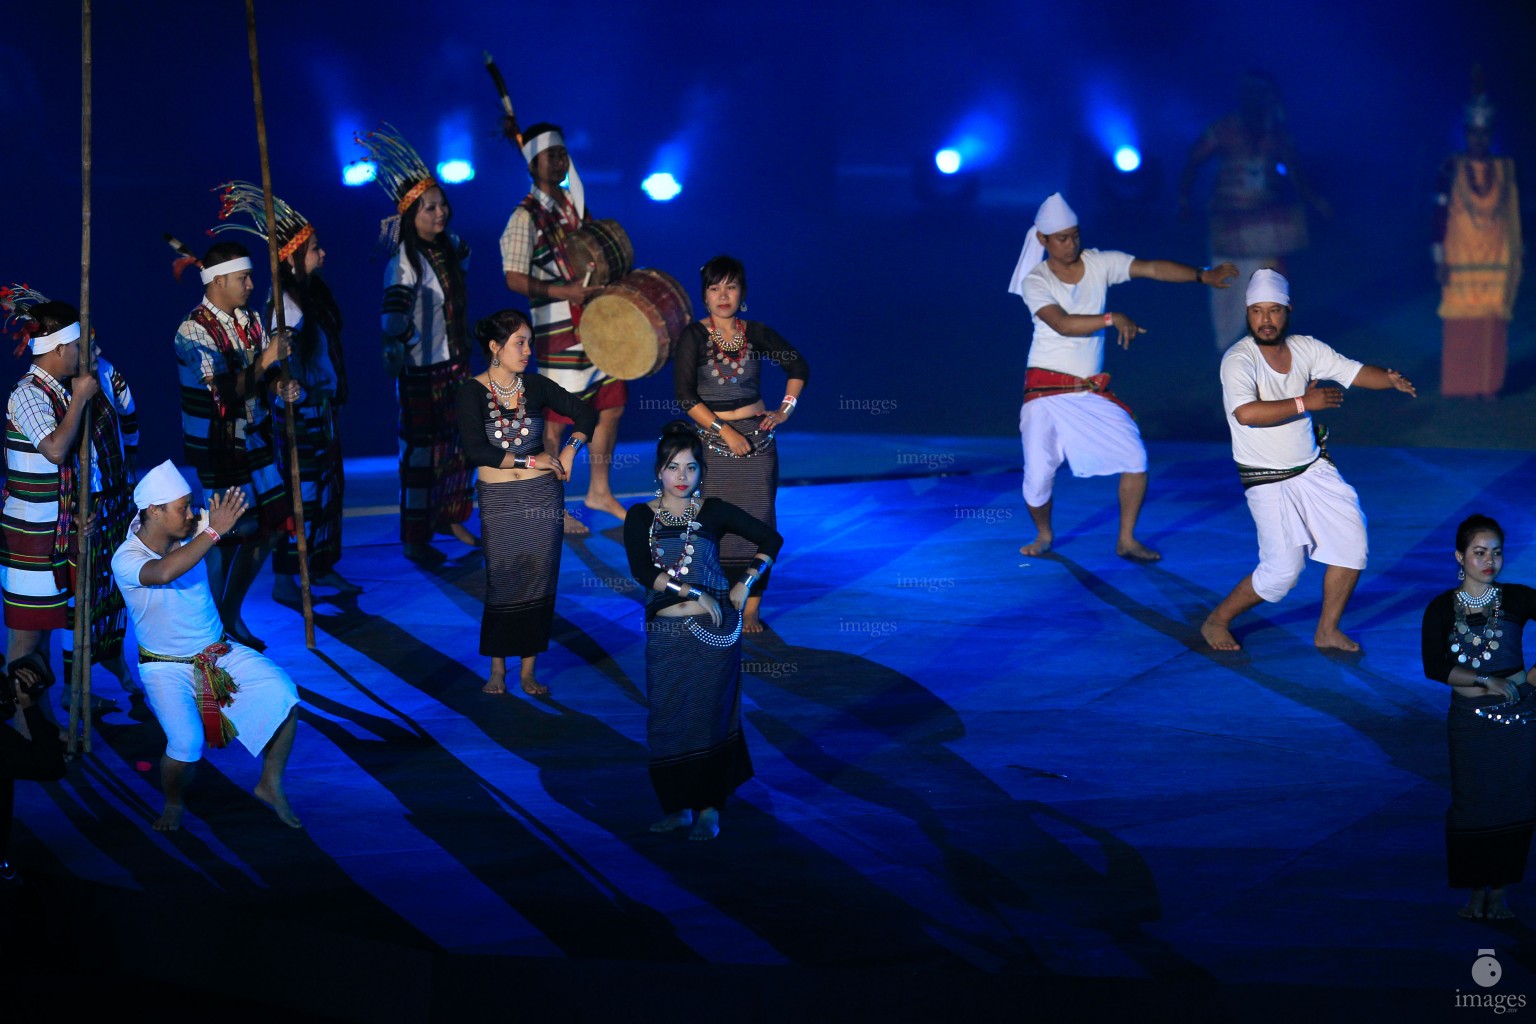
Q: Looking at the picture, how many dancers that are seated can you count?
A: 0